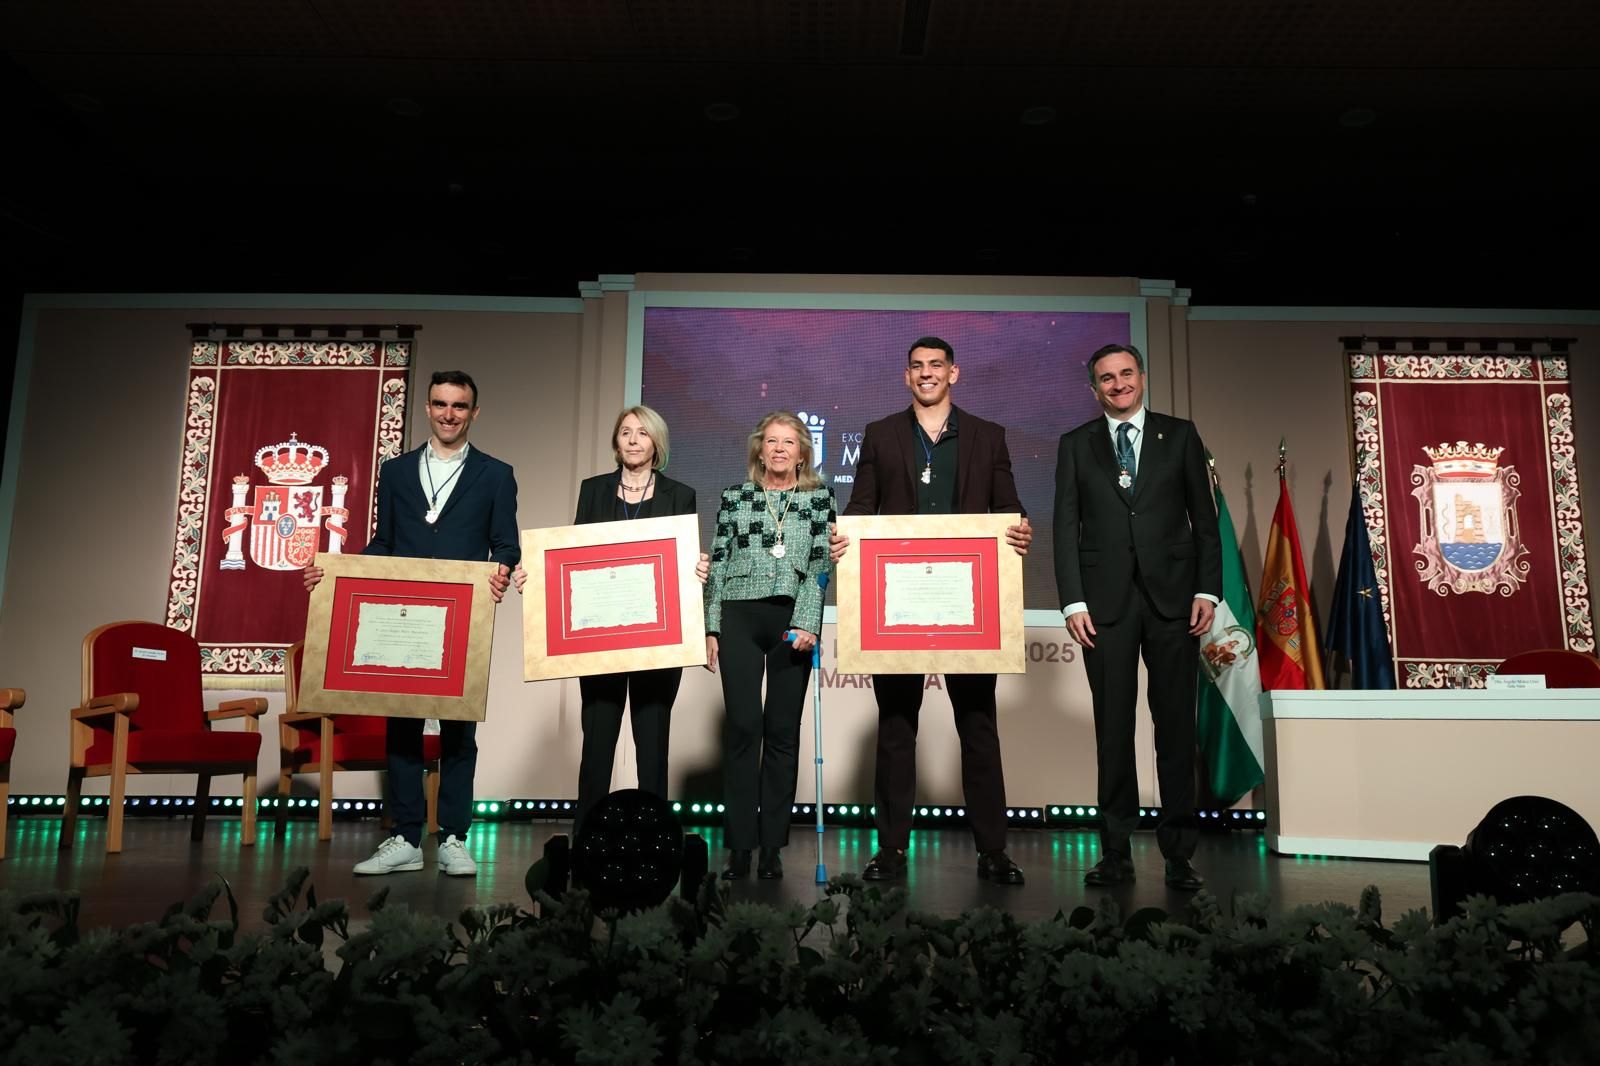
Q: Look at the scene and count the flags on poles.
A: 3